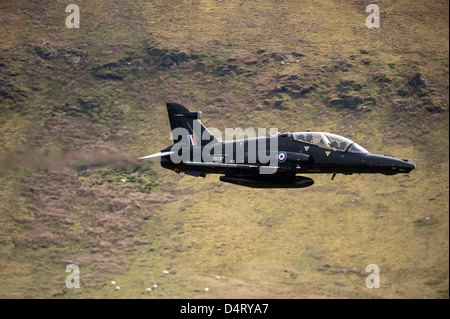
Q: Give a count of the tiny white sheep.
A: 7